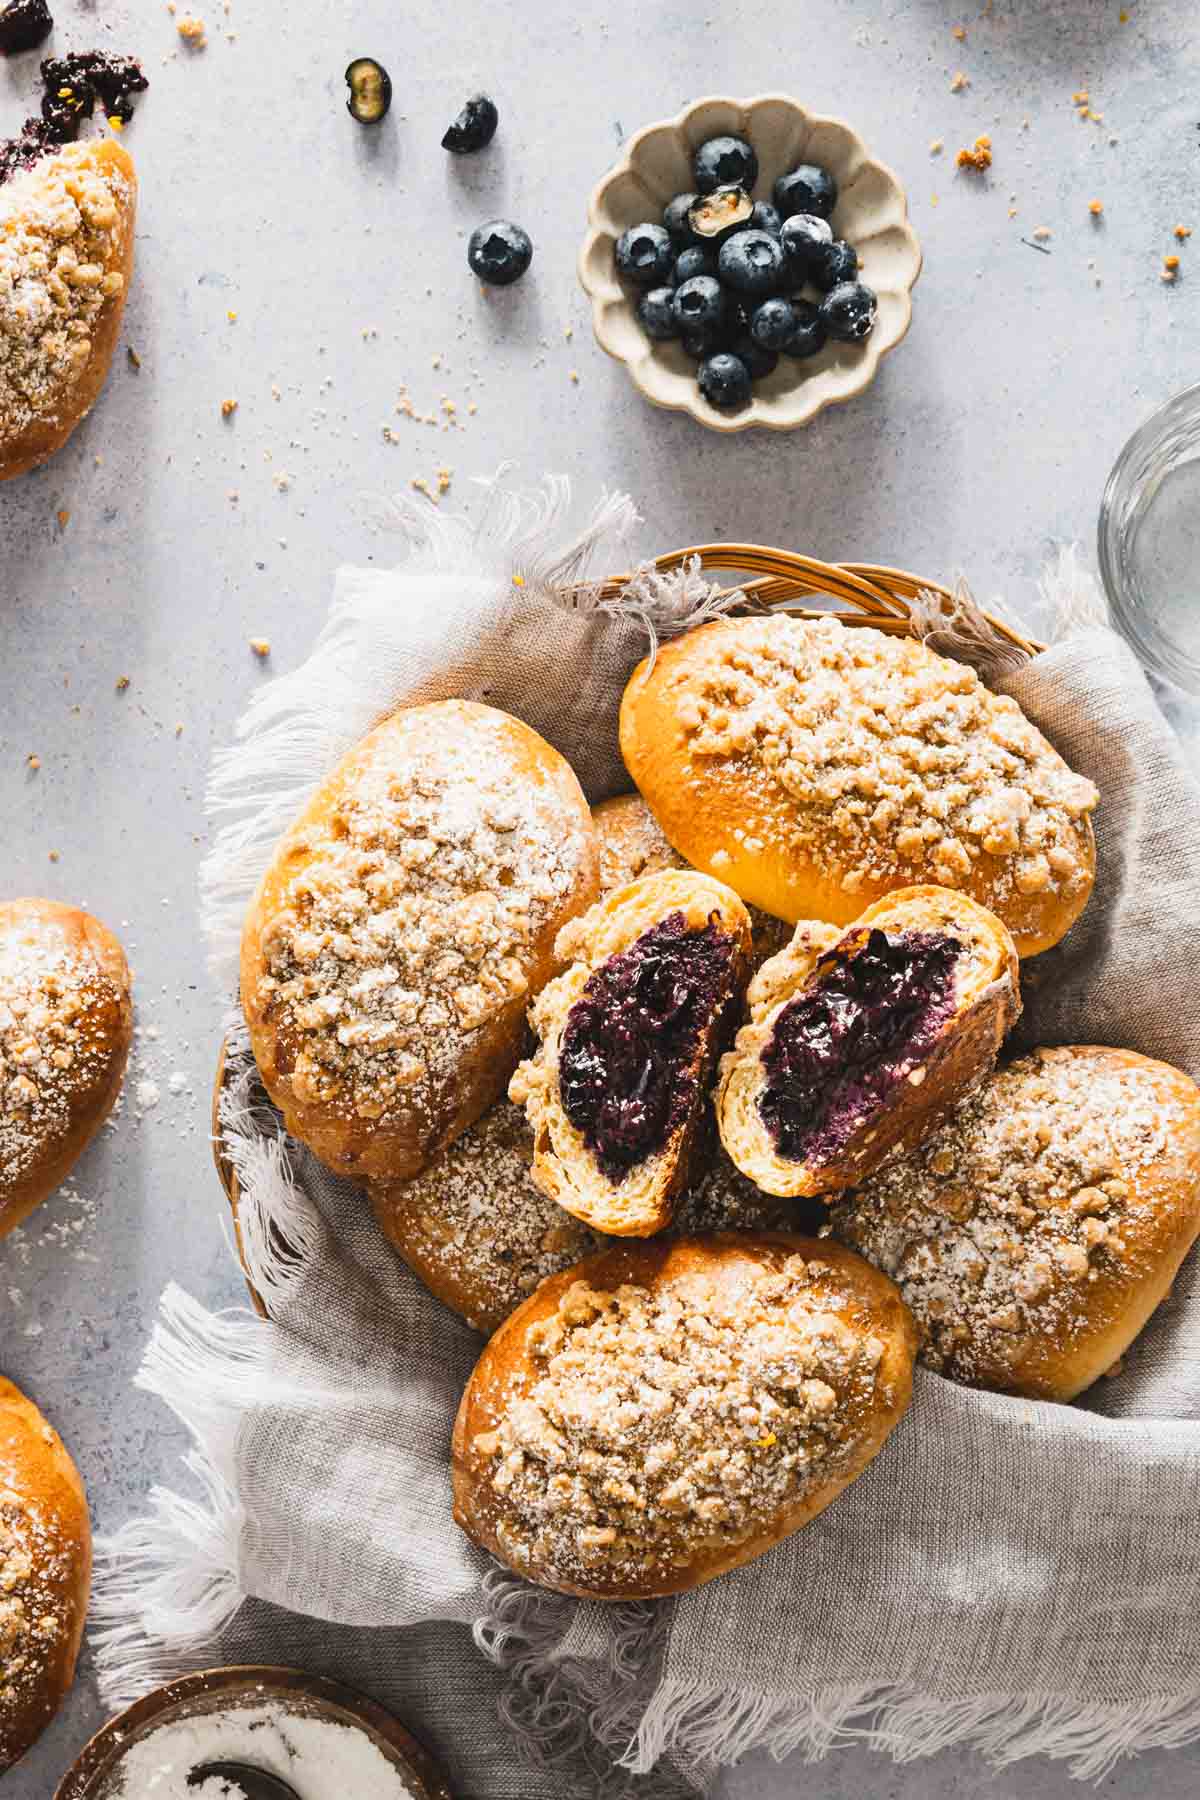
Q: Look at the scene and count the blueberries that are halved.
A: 3